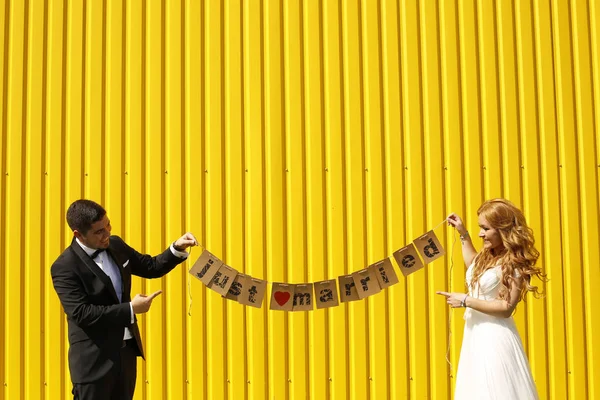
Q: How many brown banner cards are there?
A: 12